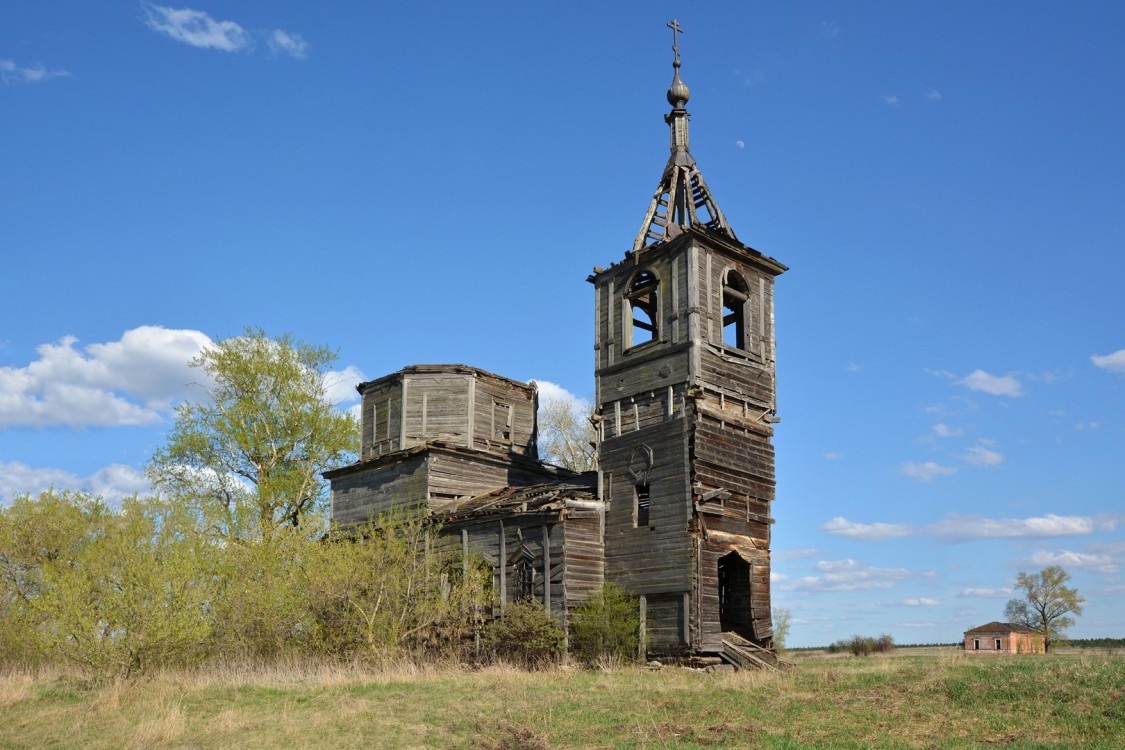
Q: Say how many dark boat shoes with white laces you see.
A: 0